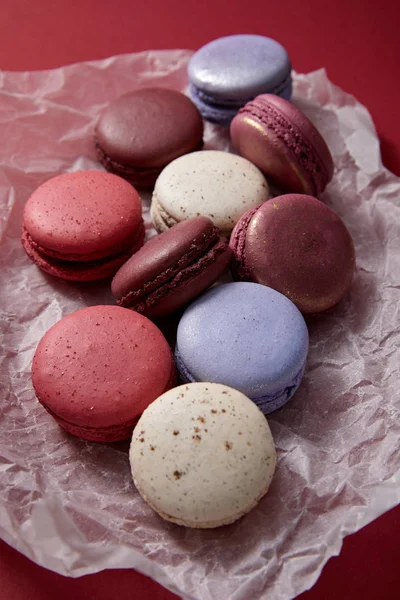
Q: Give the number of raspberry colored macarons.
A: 2